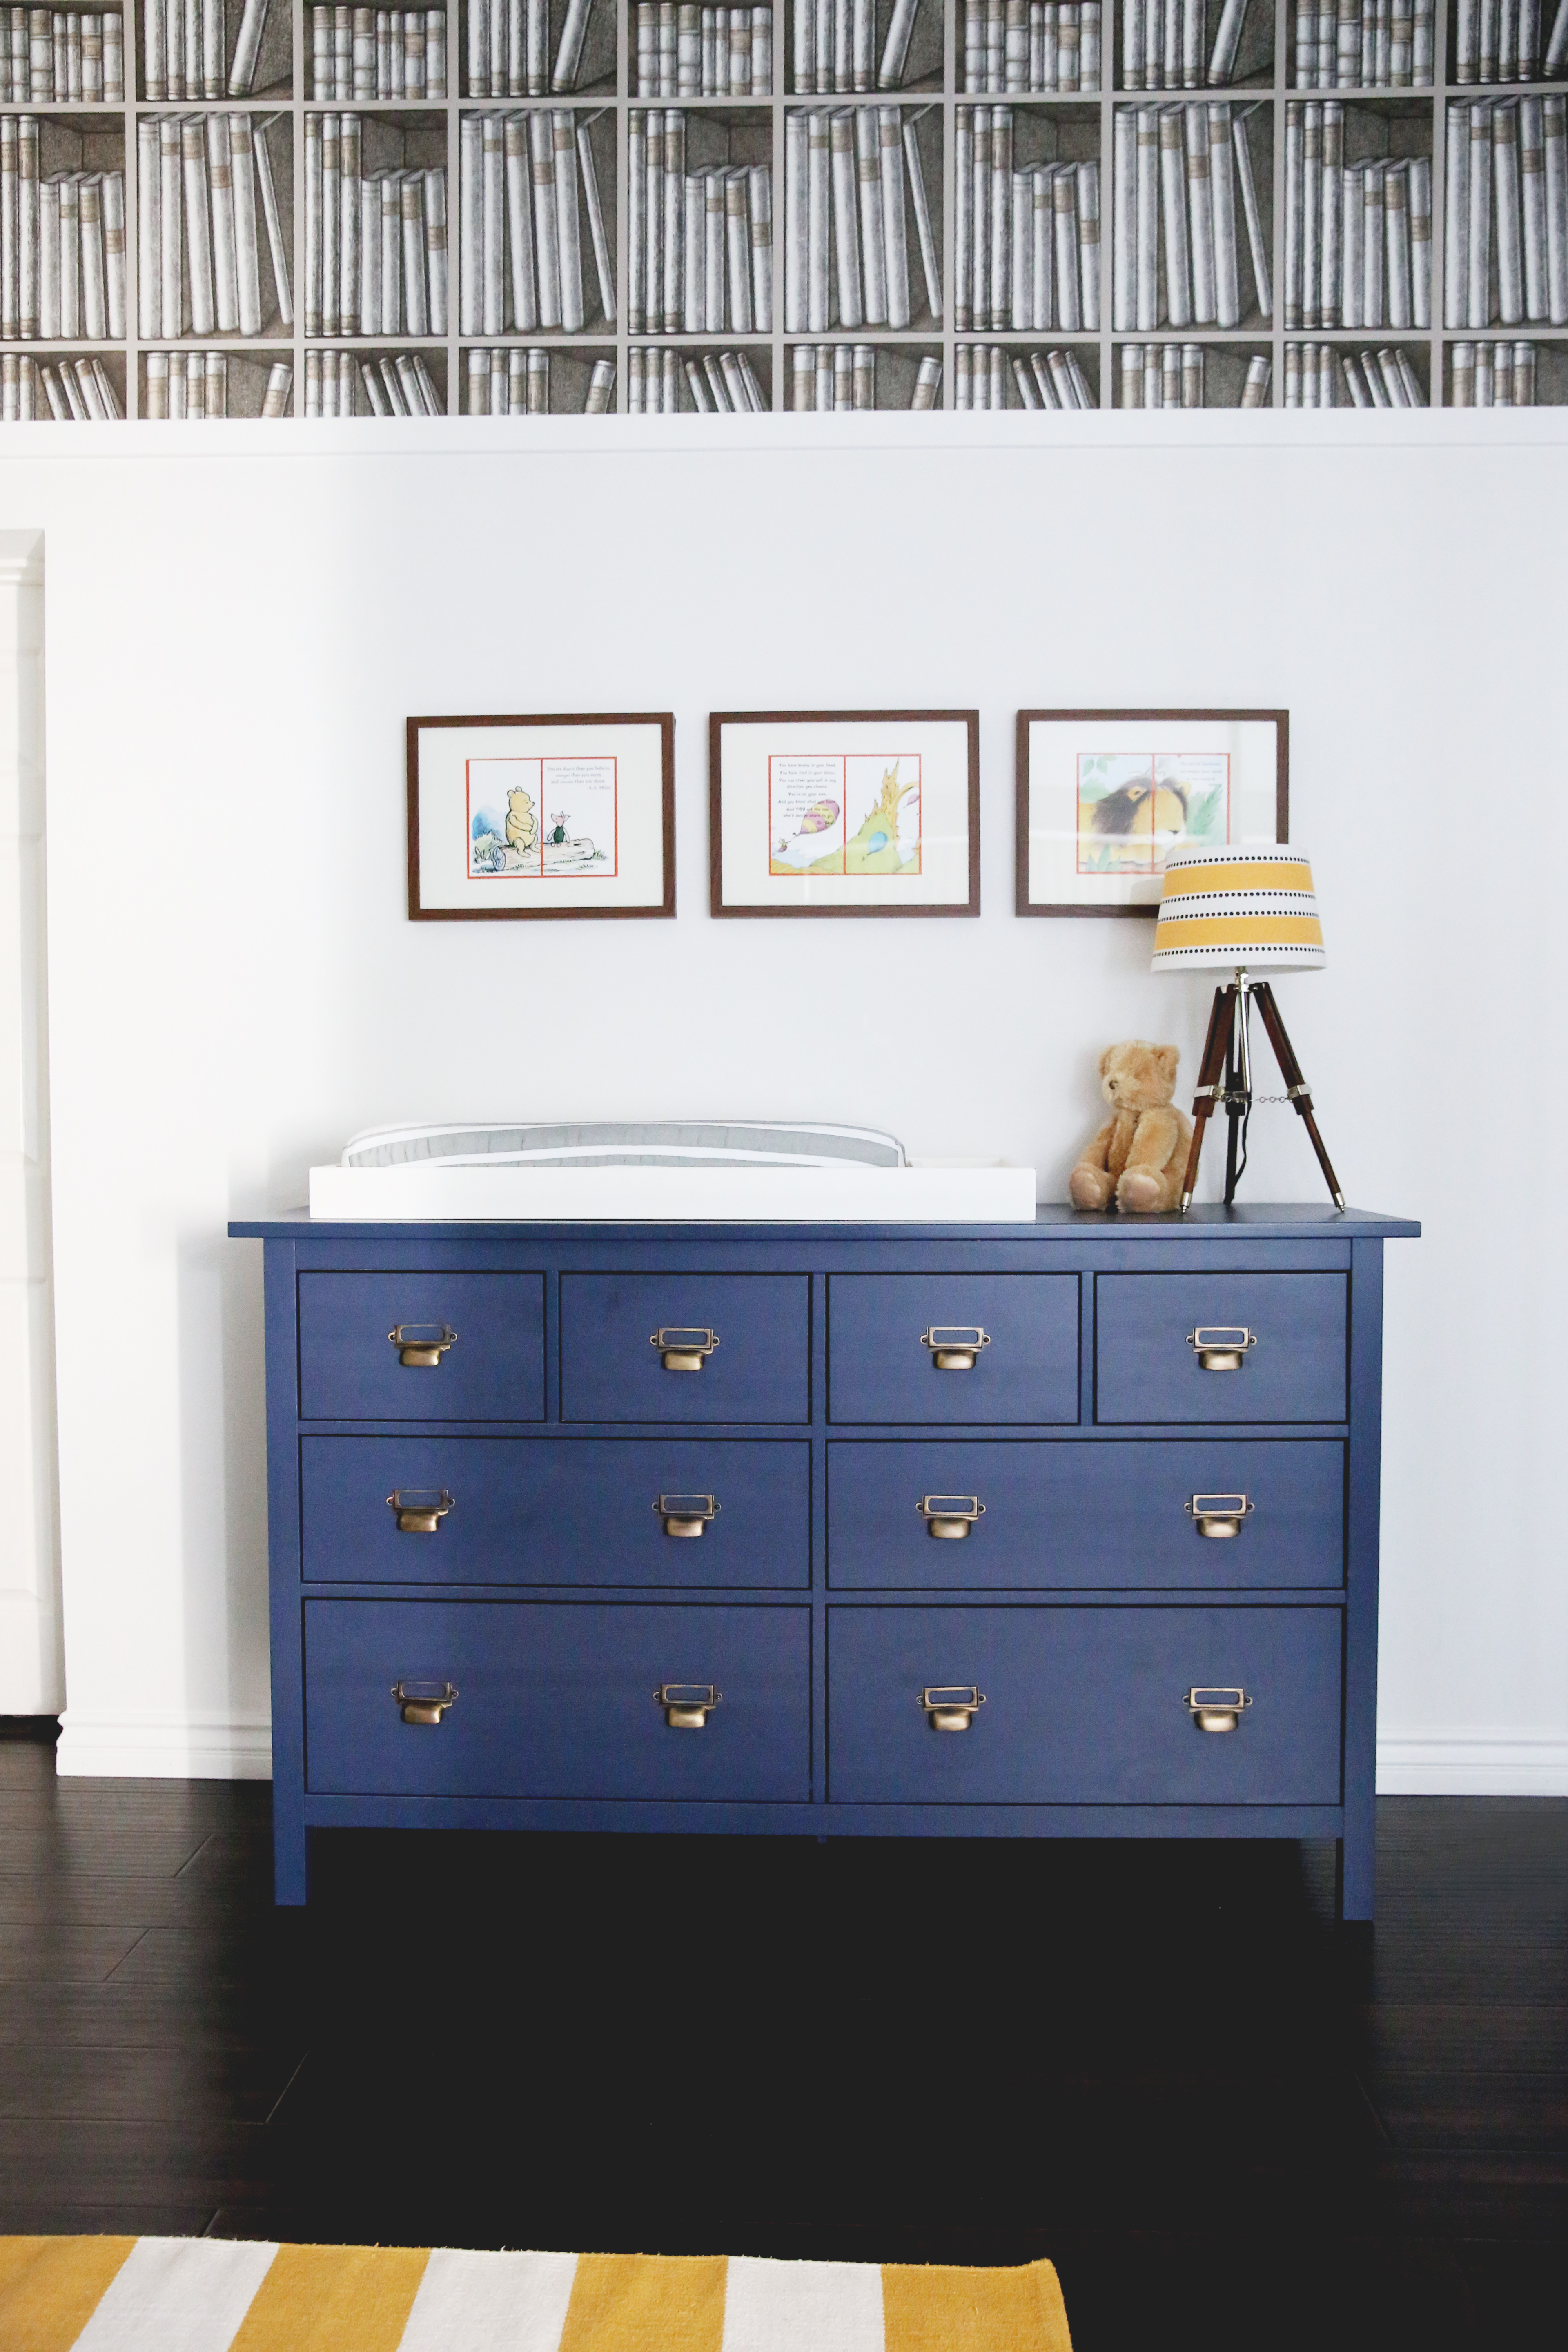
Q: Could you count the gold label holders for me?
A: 12